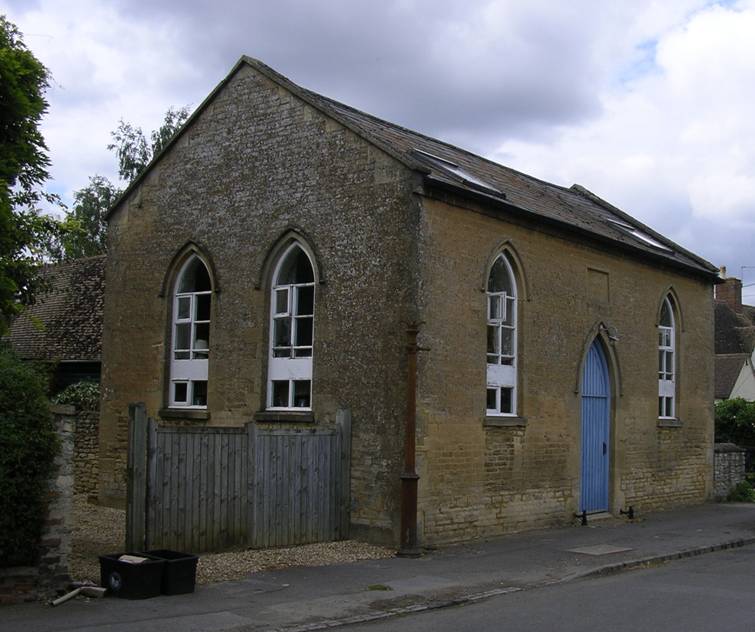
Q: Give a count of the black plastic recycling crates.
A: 2